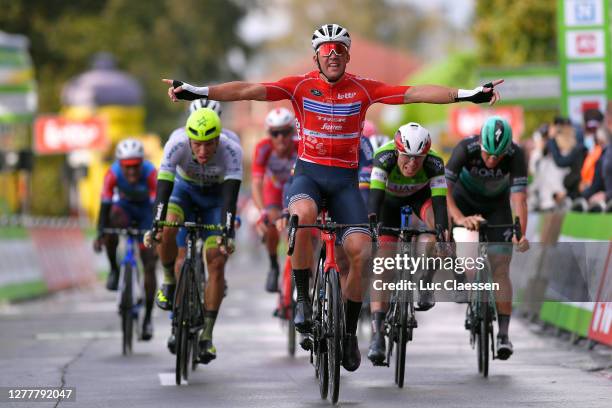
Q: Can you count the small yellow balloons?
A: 0